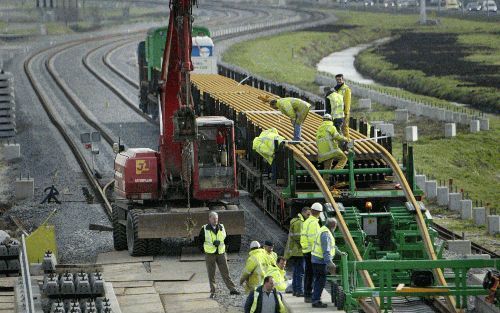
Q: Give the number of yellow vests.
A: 13